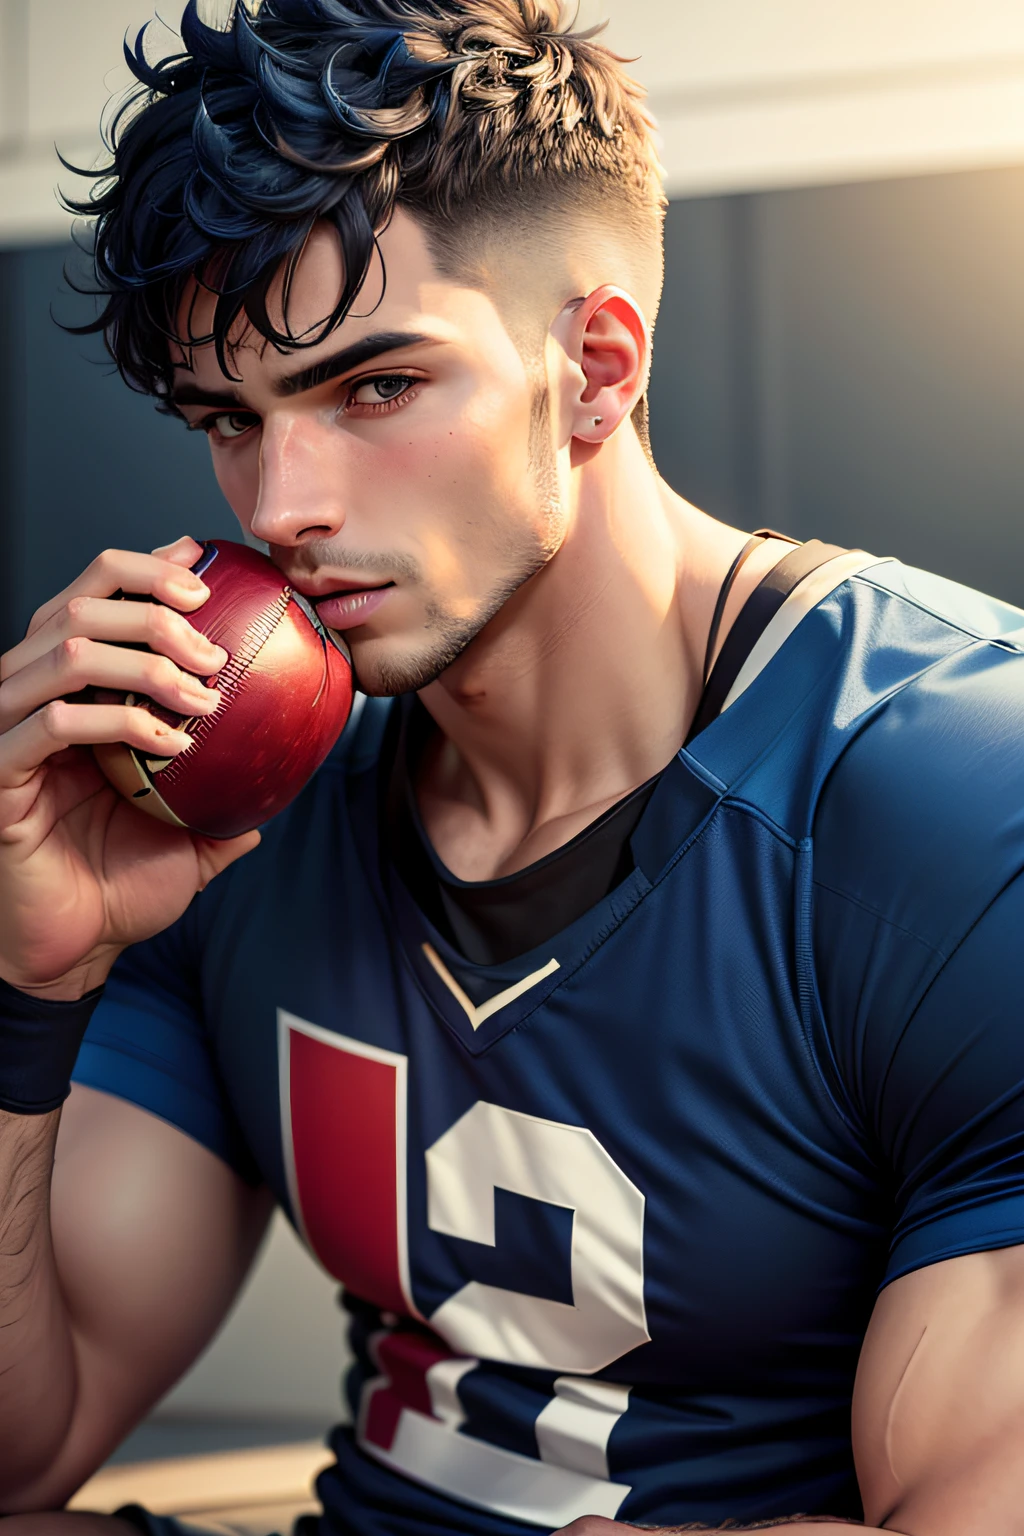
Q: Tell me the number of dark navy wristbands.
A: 1